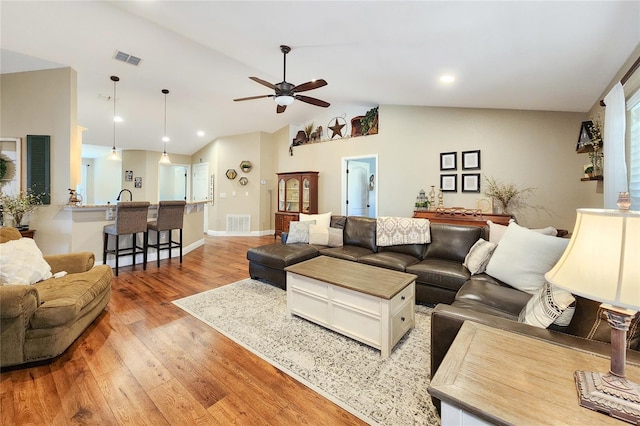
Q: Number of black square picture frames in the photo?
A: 4